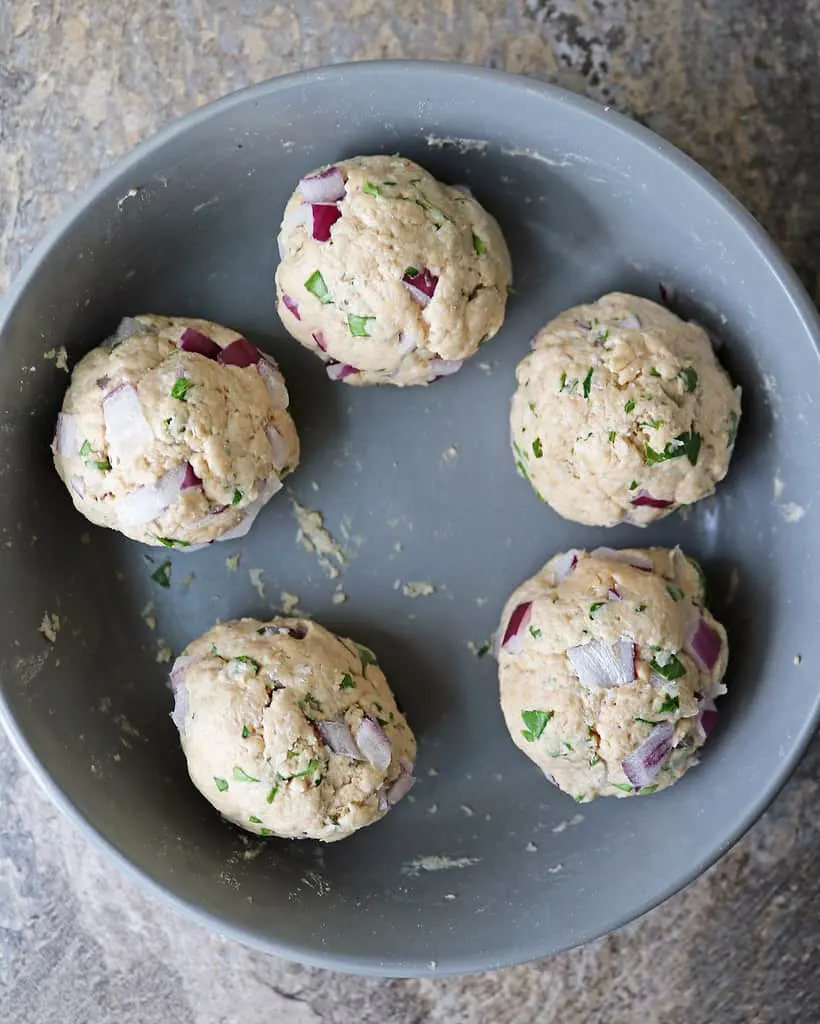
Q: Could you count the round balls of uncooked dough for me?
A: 5